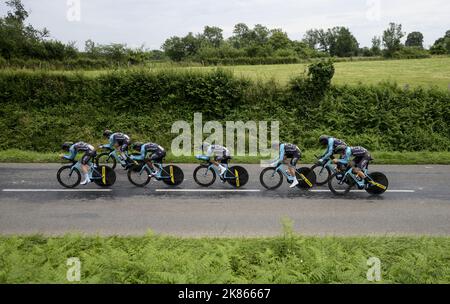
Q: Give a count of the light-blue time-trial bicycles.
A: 7